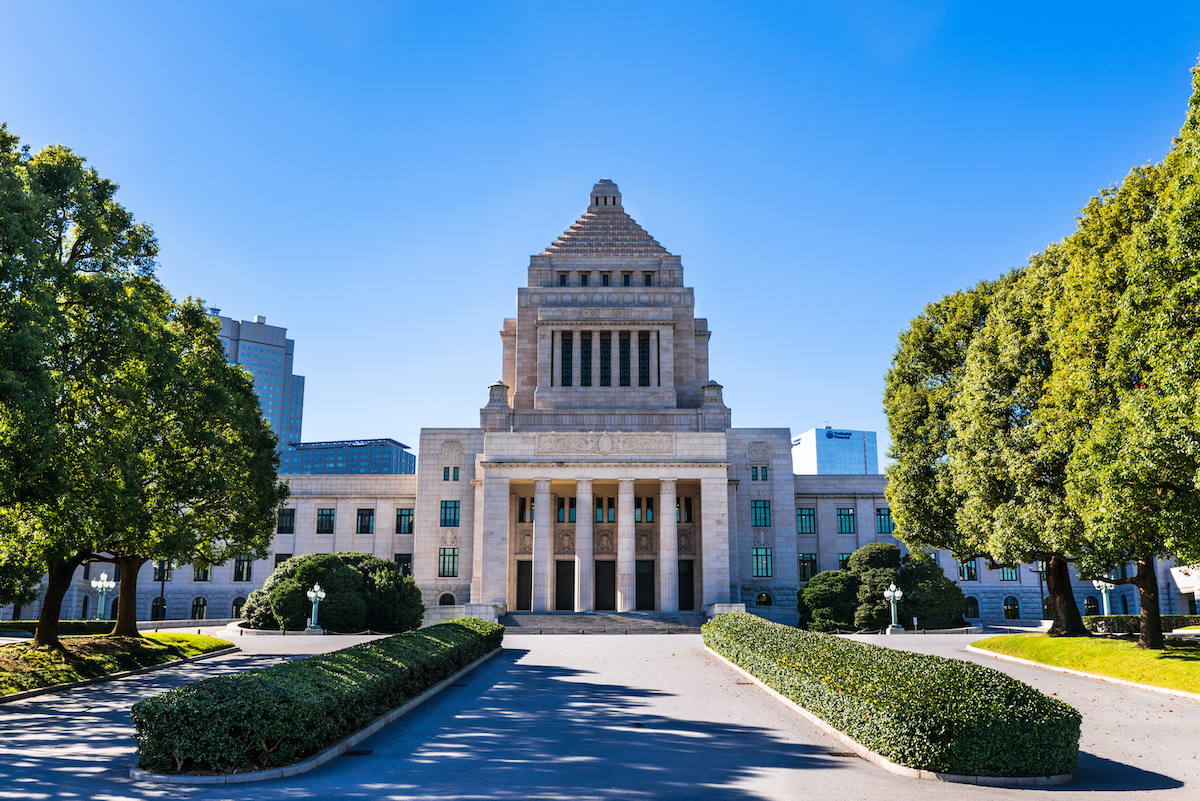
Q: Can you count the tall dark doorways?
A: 5